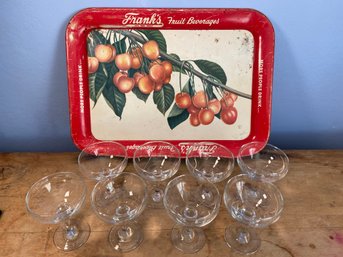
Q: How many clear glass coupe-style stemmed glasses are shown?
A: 8